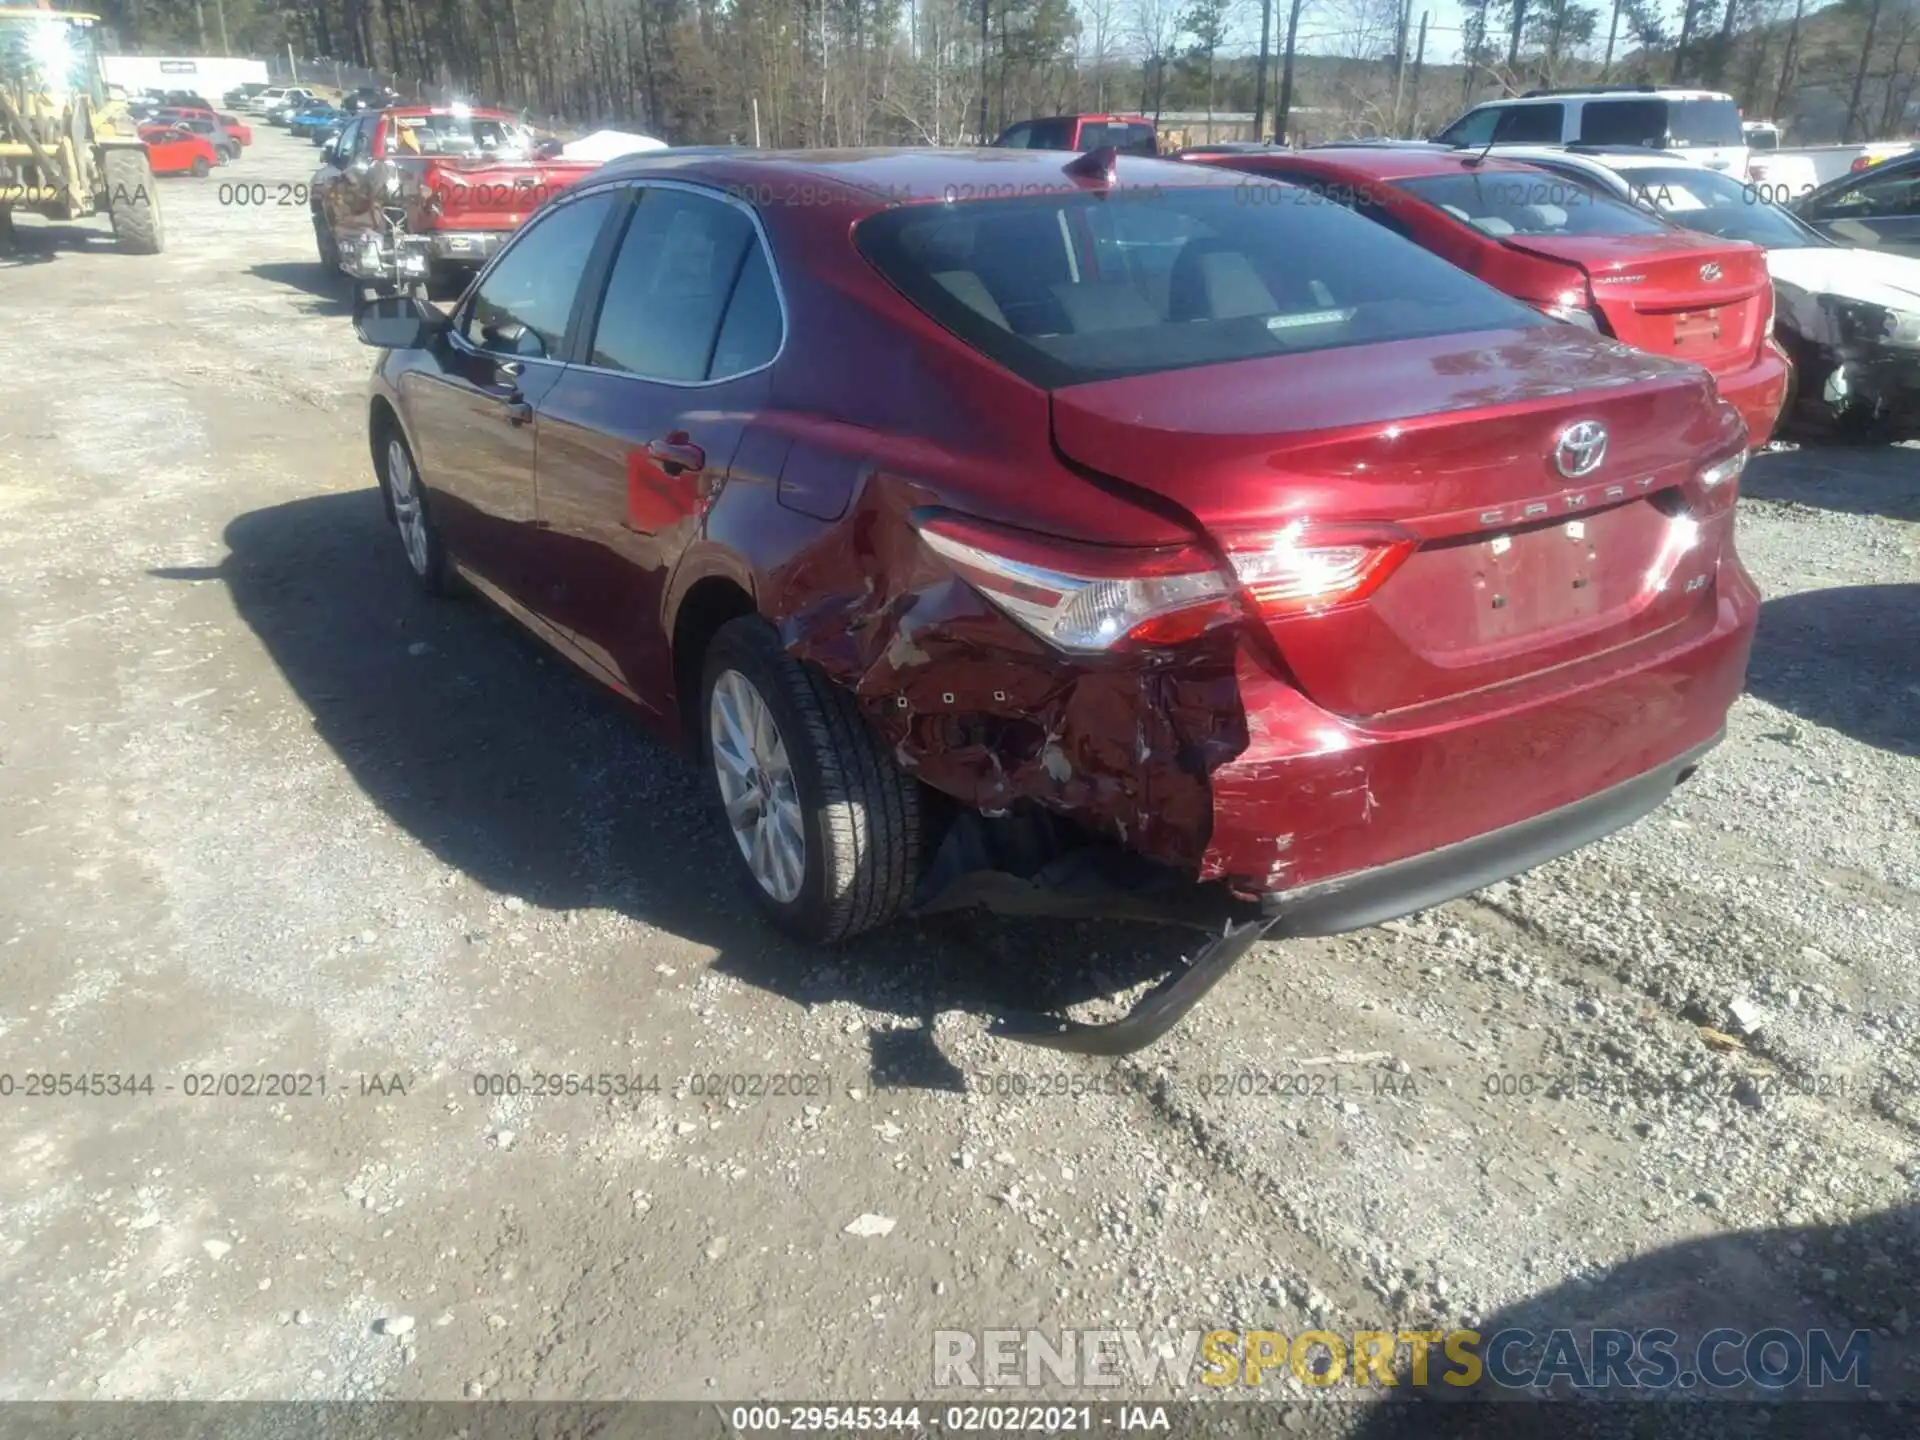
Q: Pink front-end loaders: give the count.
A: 0